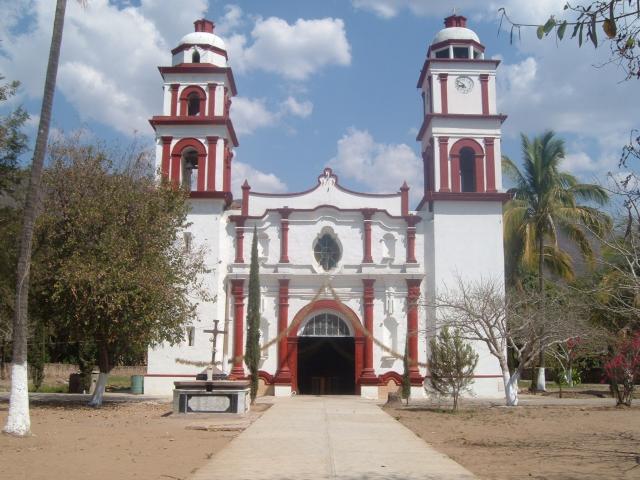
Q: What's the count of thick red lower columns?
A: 4